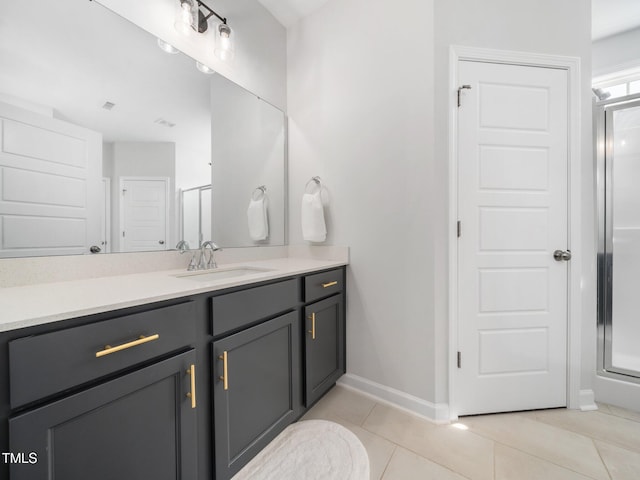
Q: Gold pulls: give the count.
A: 5